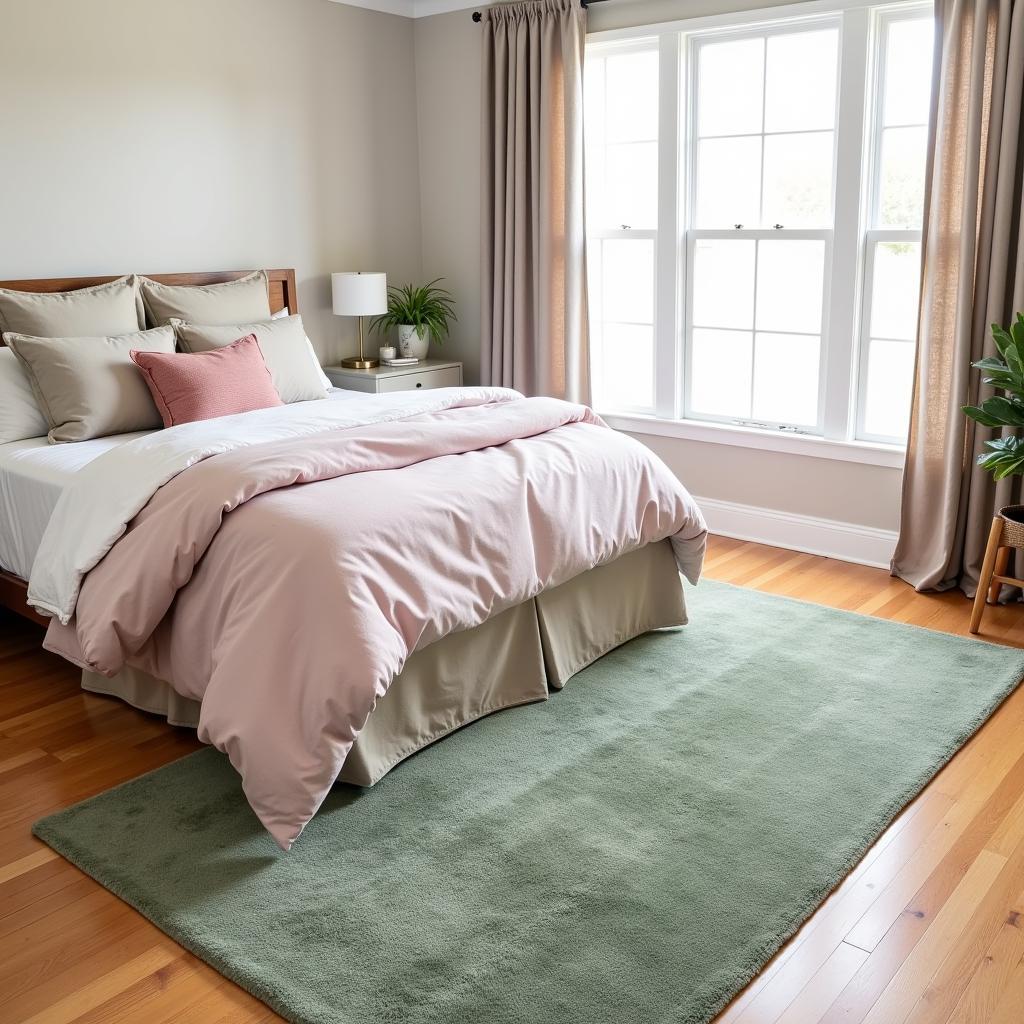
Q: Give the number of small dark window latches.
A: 3